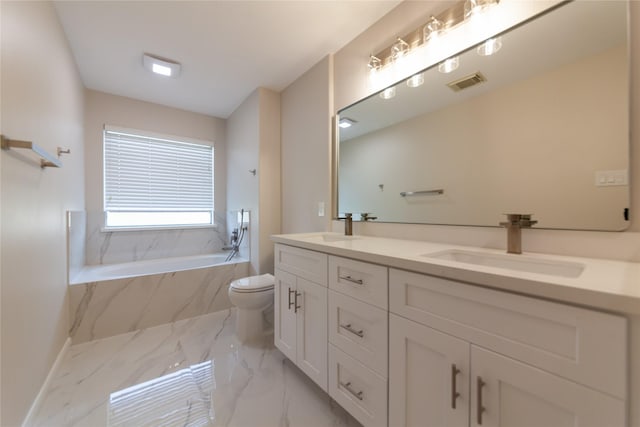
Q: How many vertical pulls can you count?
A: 4